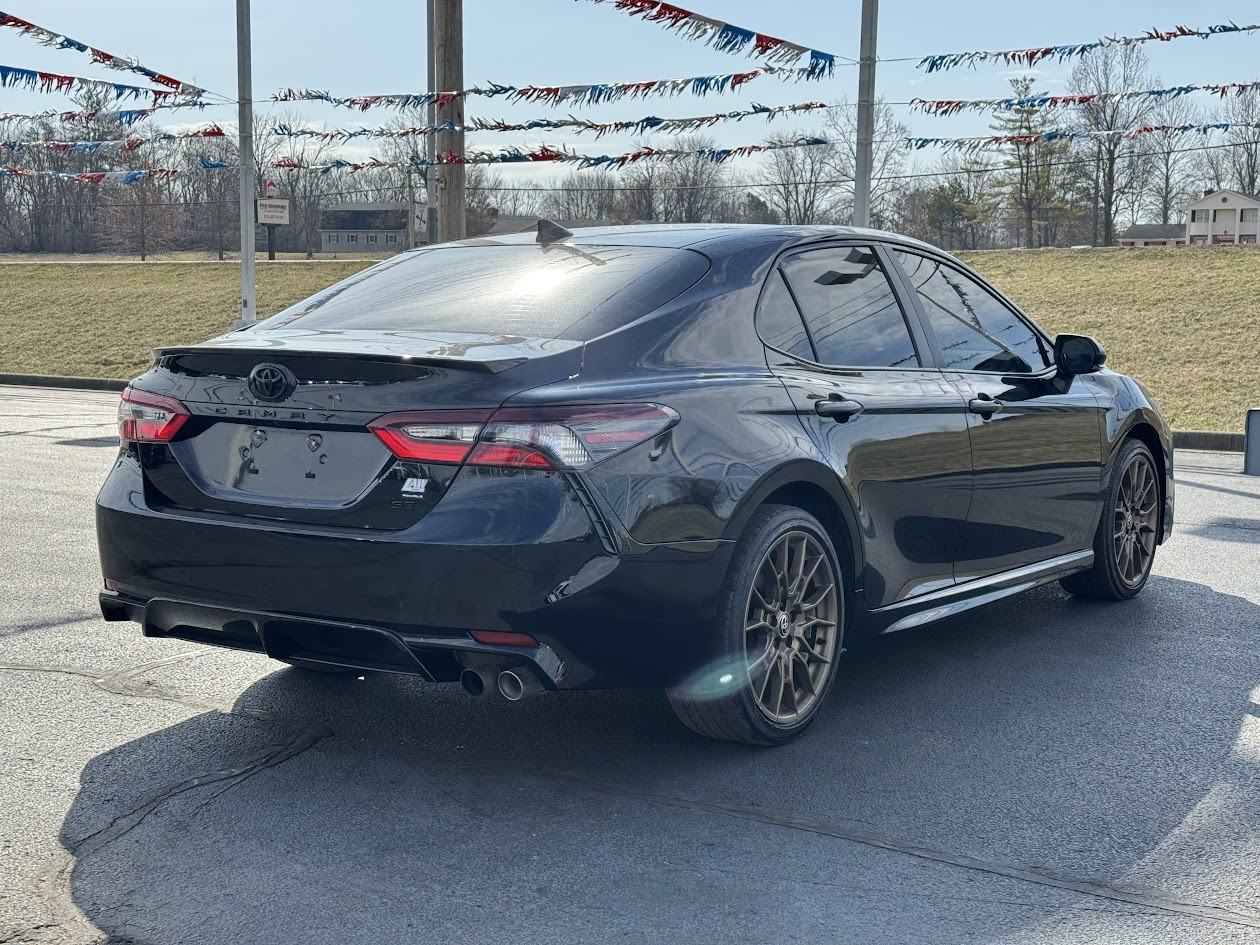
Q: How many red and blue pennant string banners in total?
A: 12